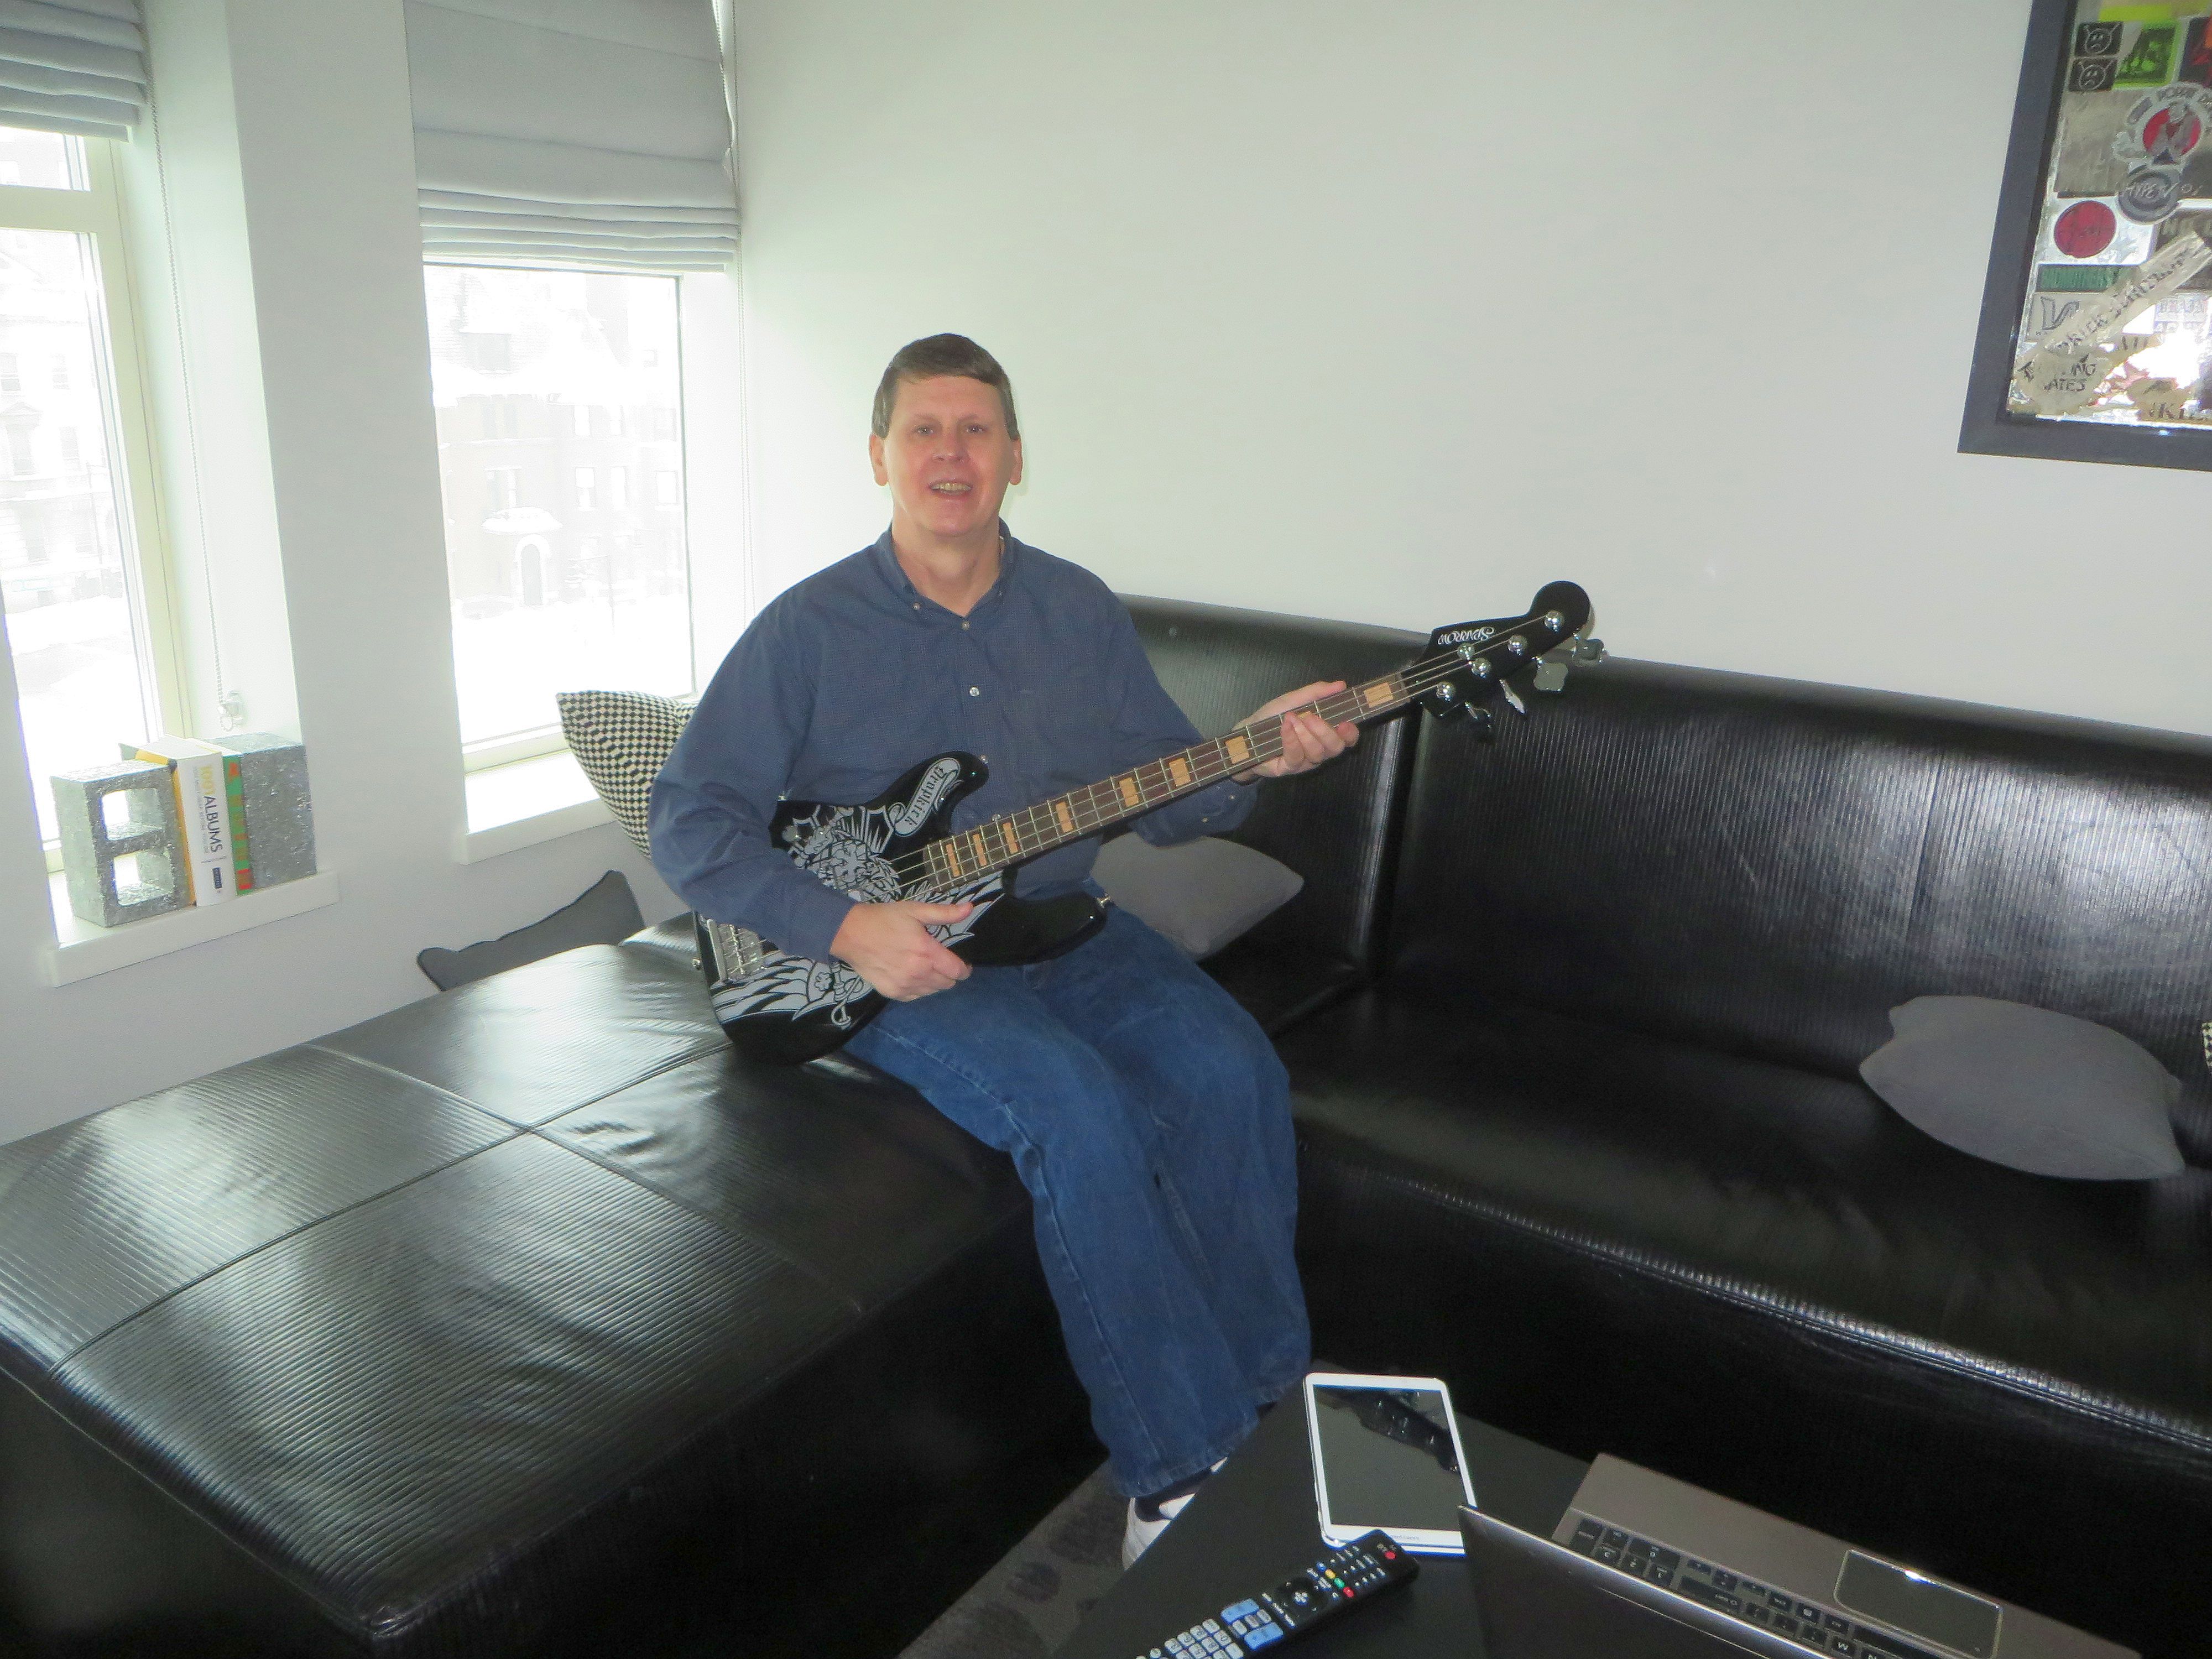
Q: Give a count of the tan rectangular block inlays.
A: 9